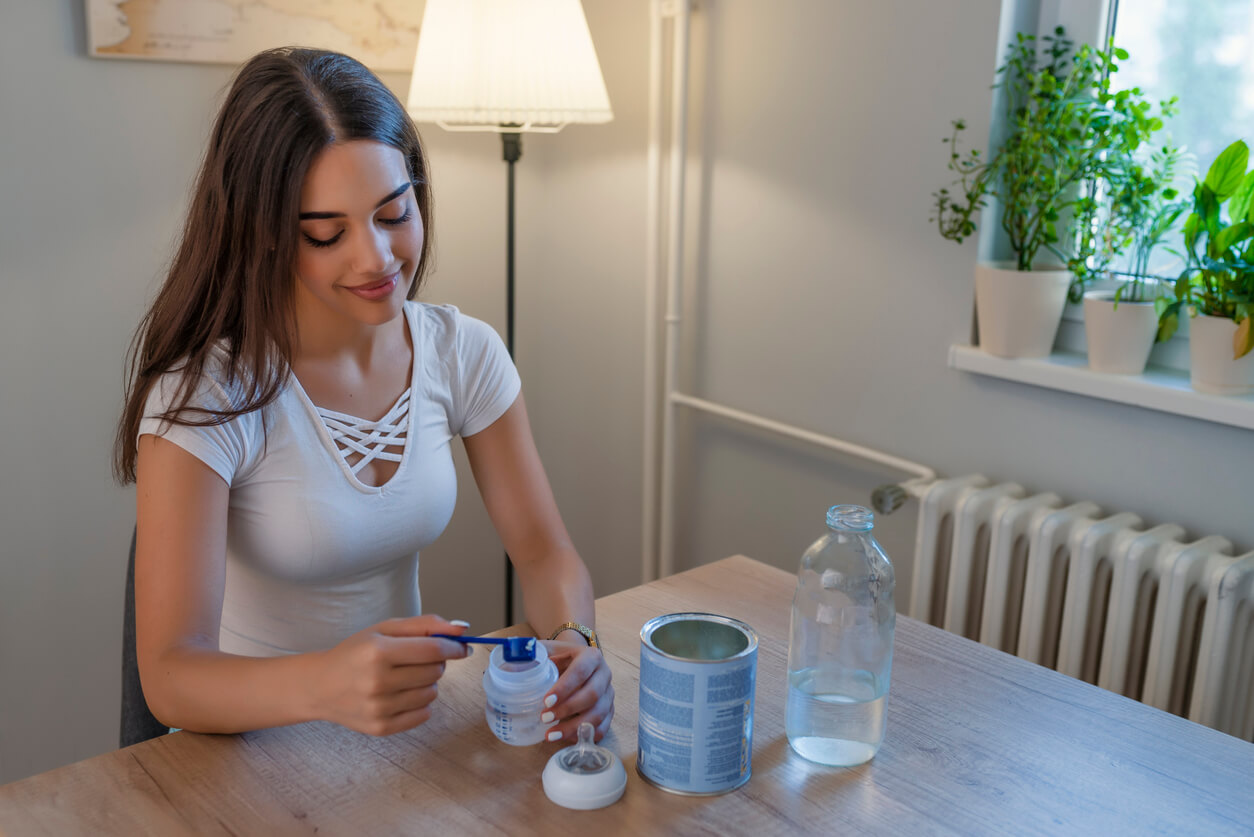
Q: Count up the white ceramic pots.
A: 3